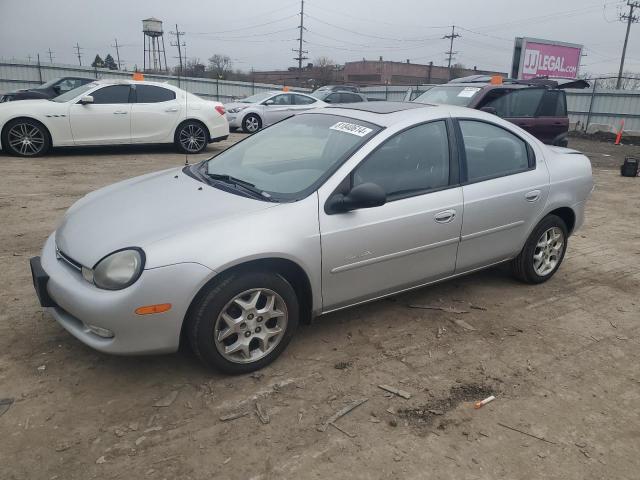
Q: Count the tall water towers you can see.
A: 1